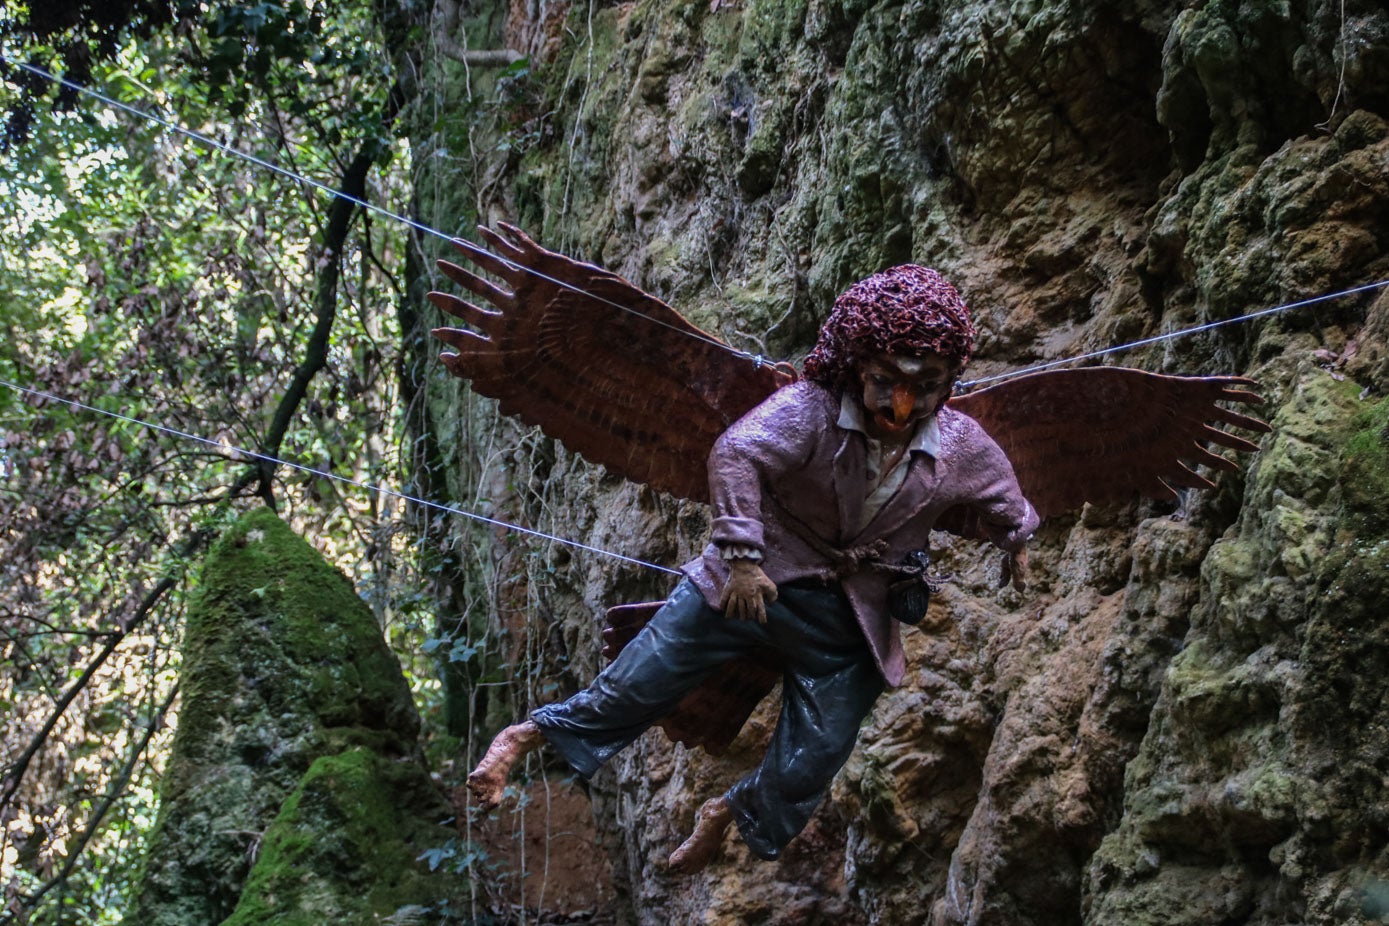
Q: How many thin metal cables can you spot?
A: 3